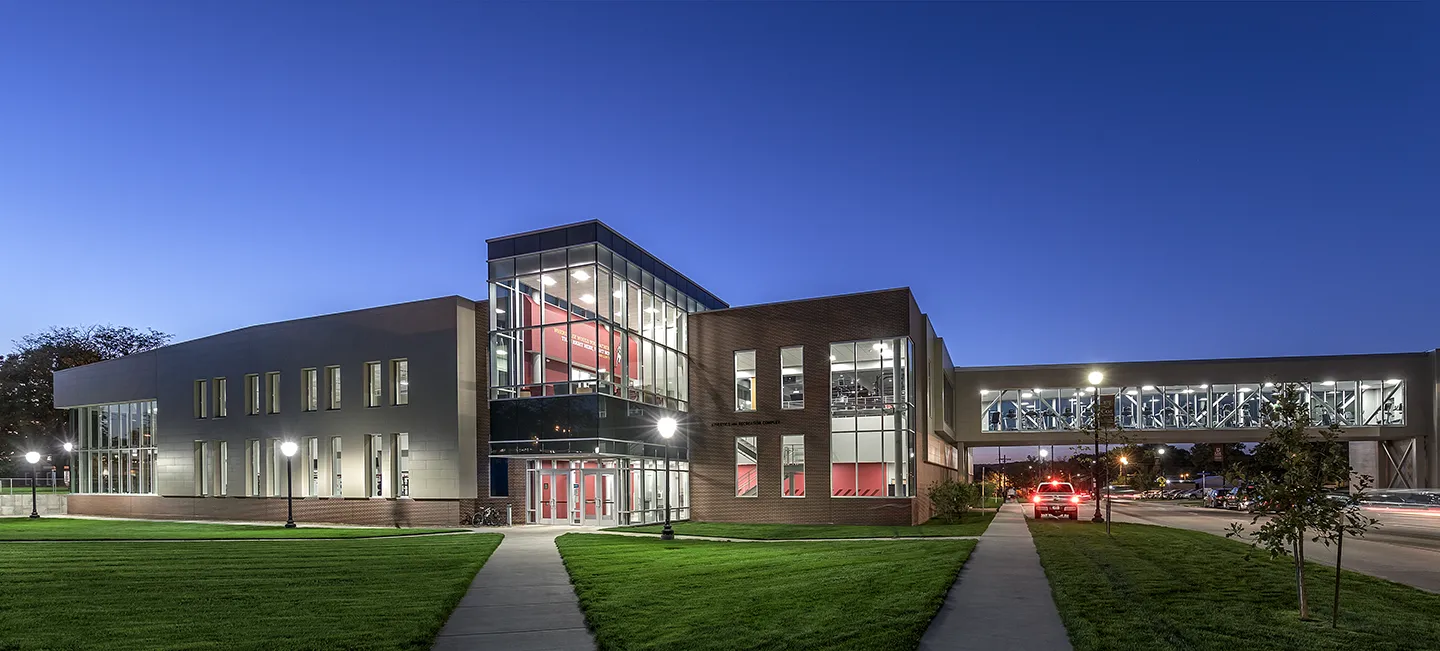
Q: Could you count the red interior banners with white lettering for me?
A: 1